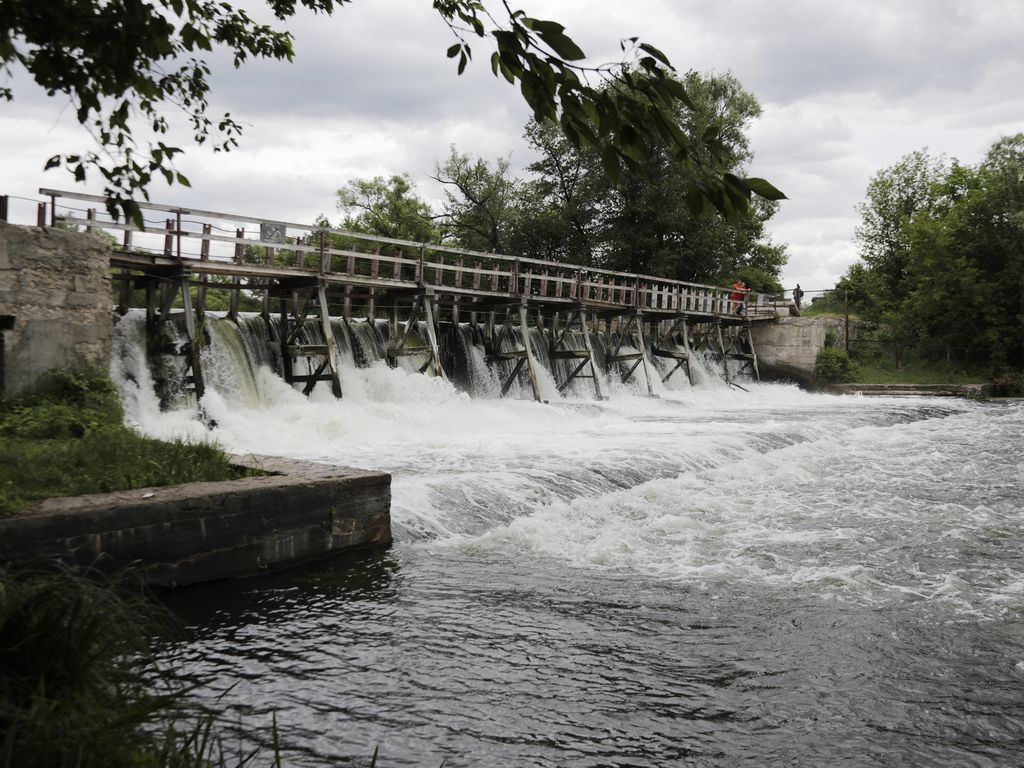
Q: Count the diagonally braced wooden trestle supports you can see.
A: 9